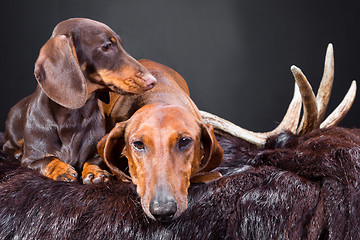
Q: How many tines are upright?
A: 4